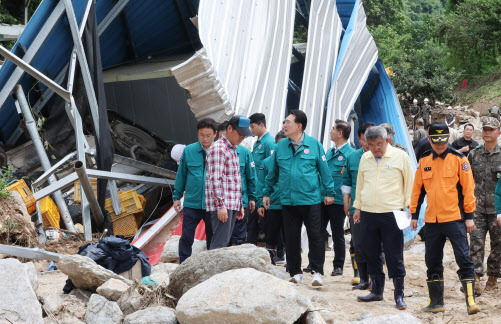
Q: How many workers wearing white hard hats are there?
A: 3